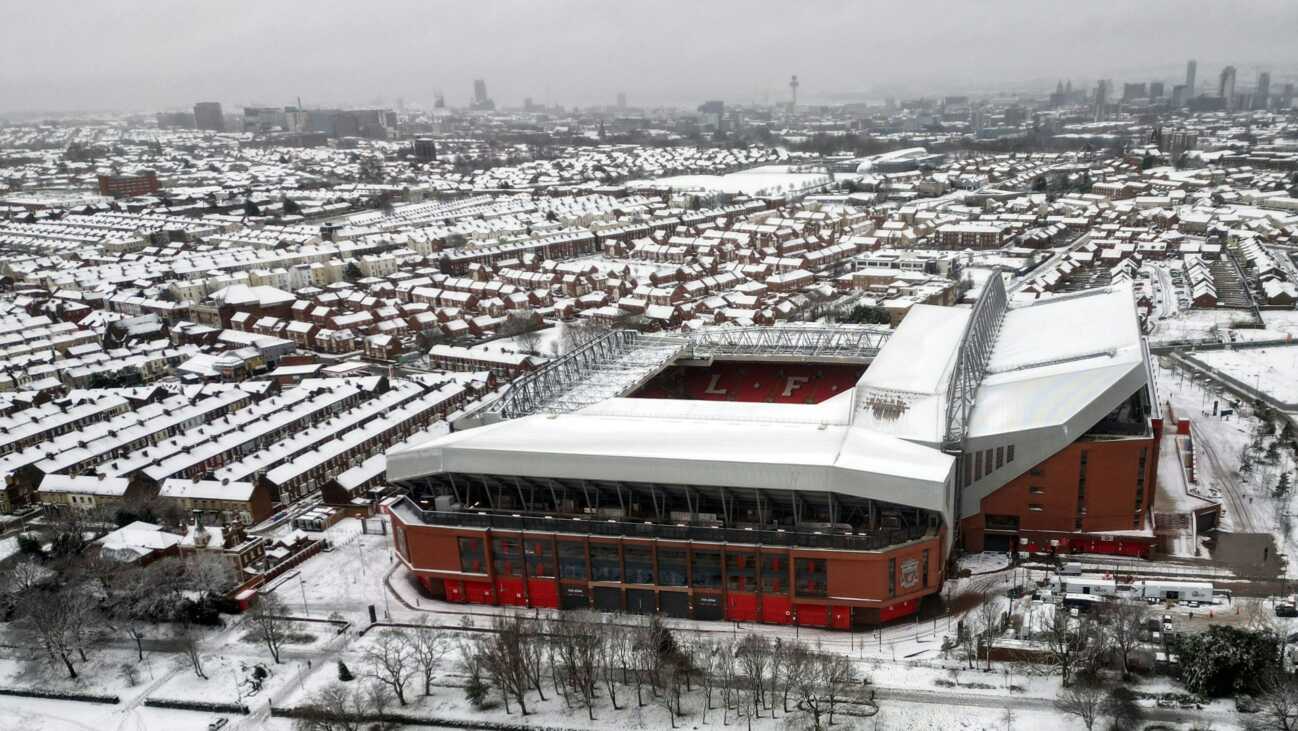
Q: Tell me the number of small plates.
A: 0